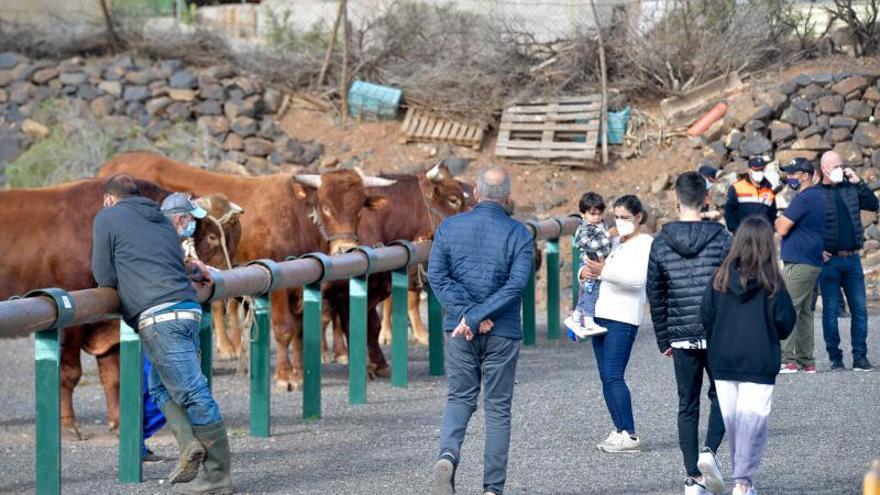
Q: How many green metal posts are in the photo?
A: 11